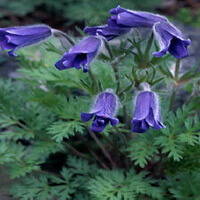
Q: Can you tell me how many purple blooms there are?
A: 7